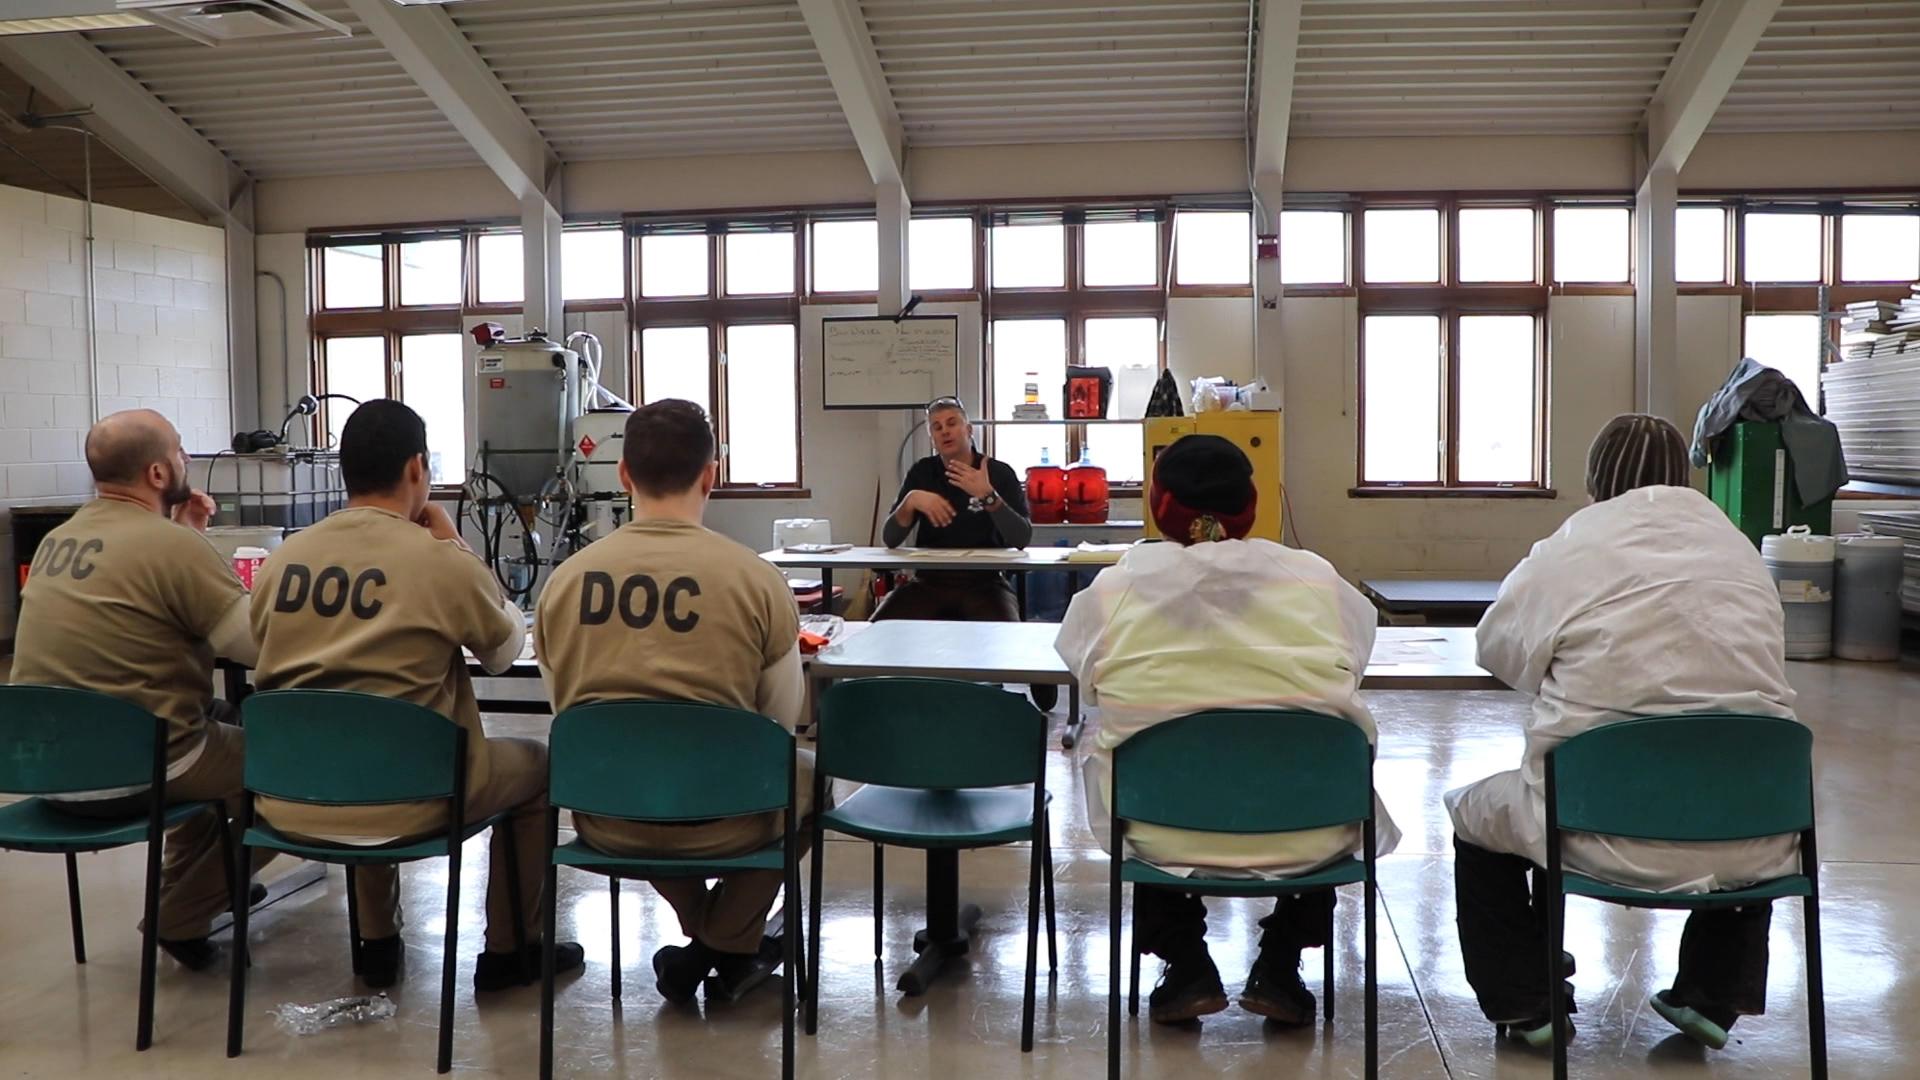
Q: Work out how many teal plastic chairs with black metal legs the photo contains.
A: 6